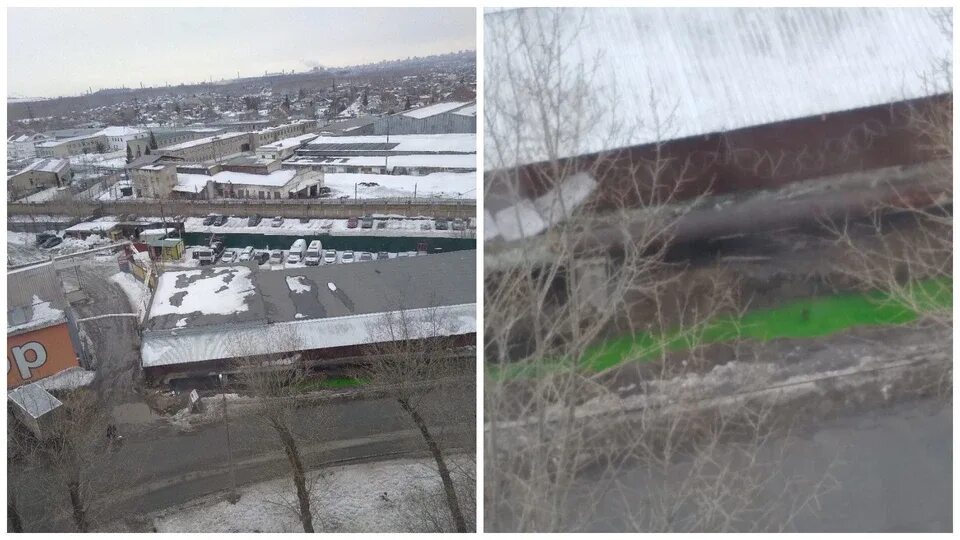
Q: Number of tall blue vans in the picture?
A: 0